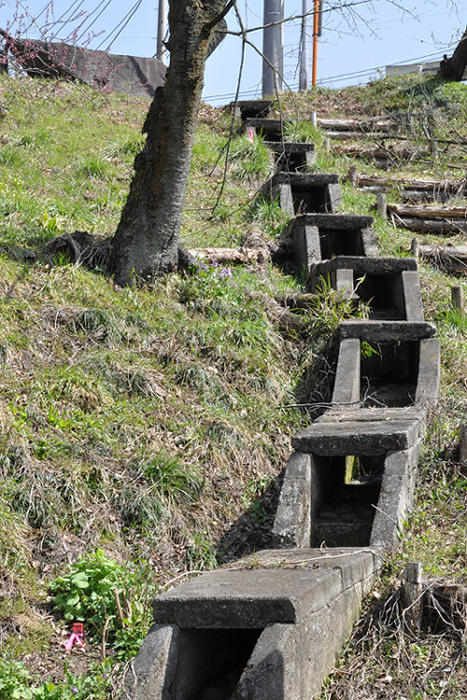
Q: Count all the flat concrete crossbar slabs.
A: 9